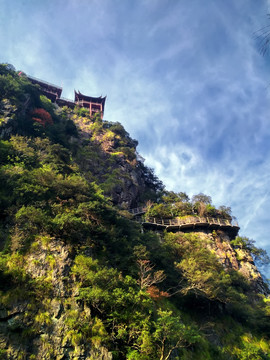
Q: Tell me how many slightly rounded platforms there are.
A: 1